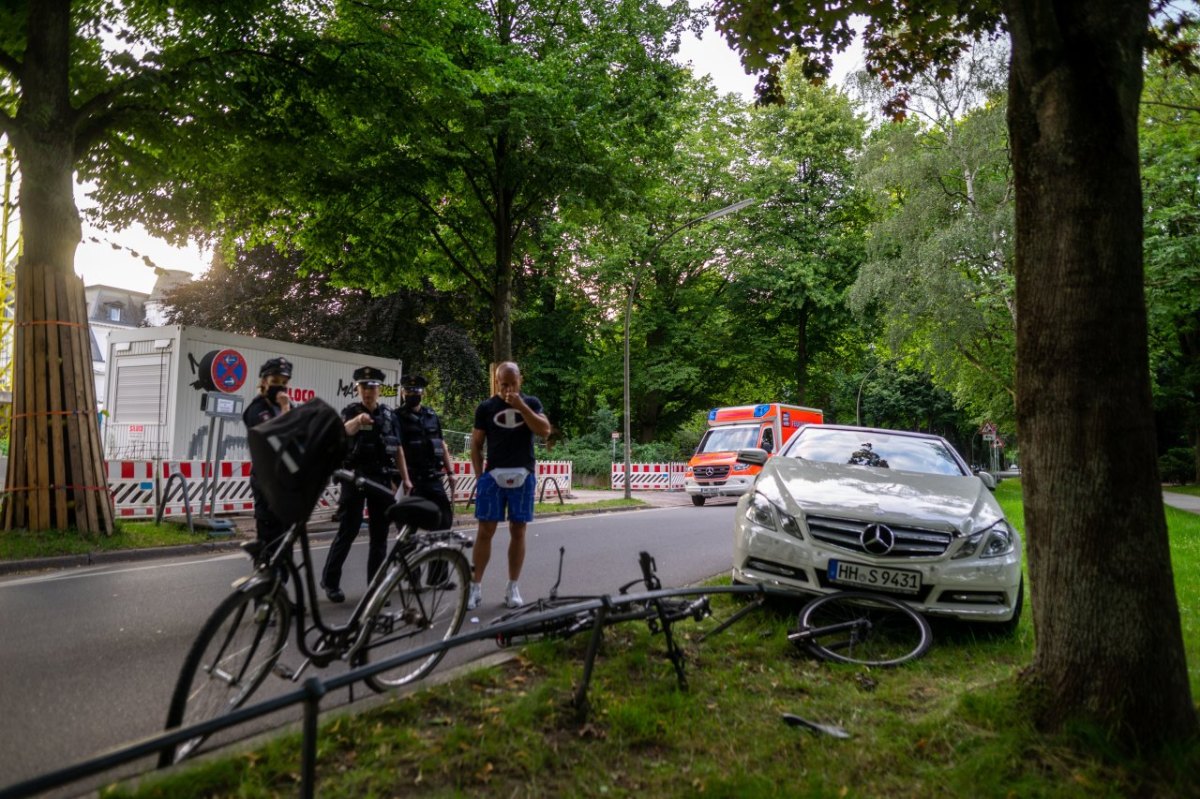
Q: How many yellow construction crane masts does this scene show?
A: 1